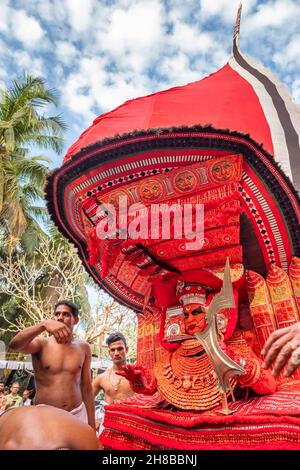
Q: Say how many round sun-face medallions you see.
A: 4